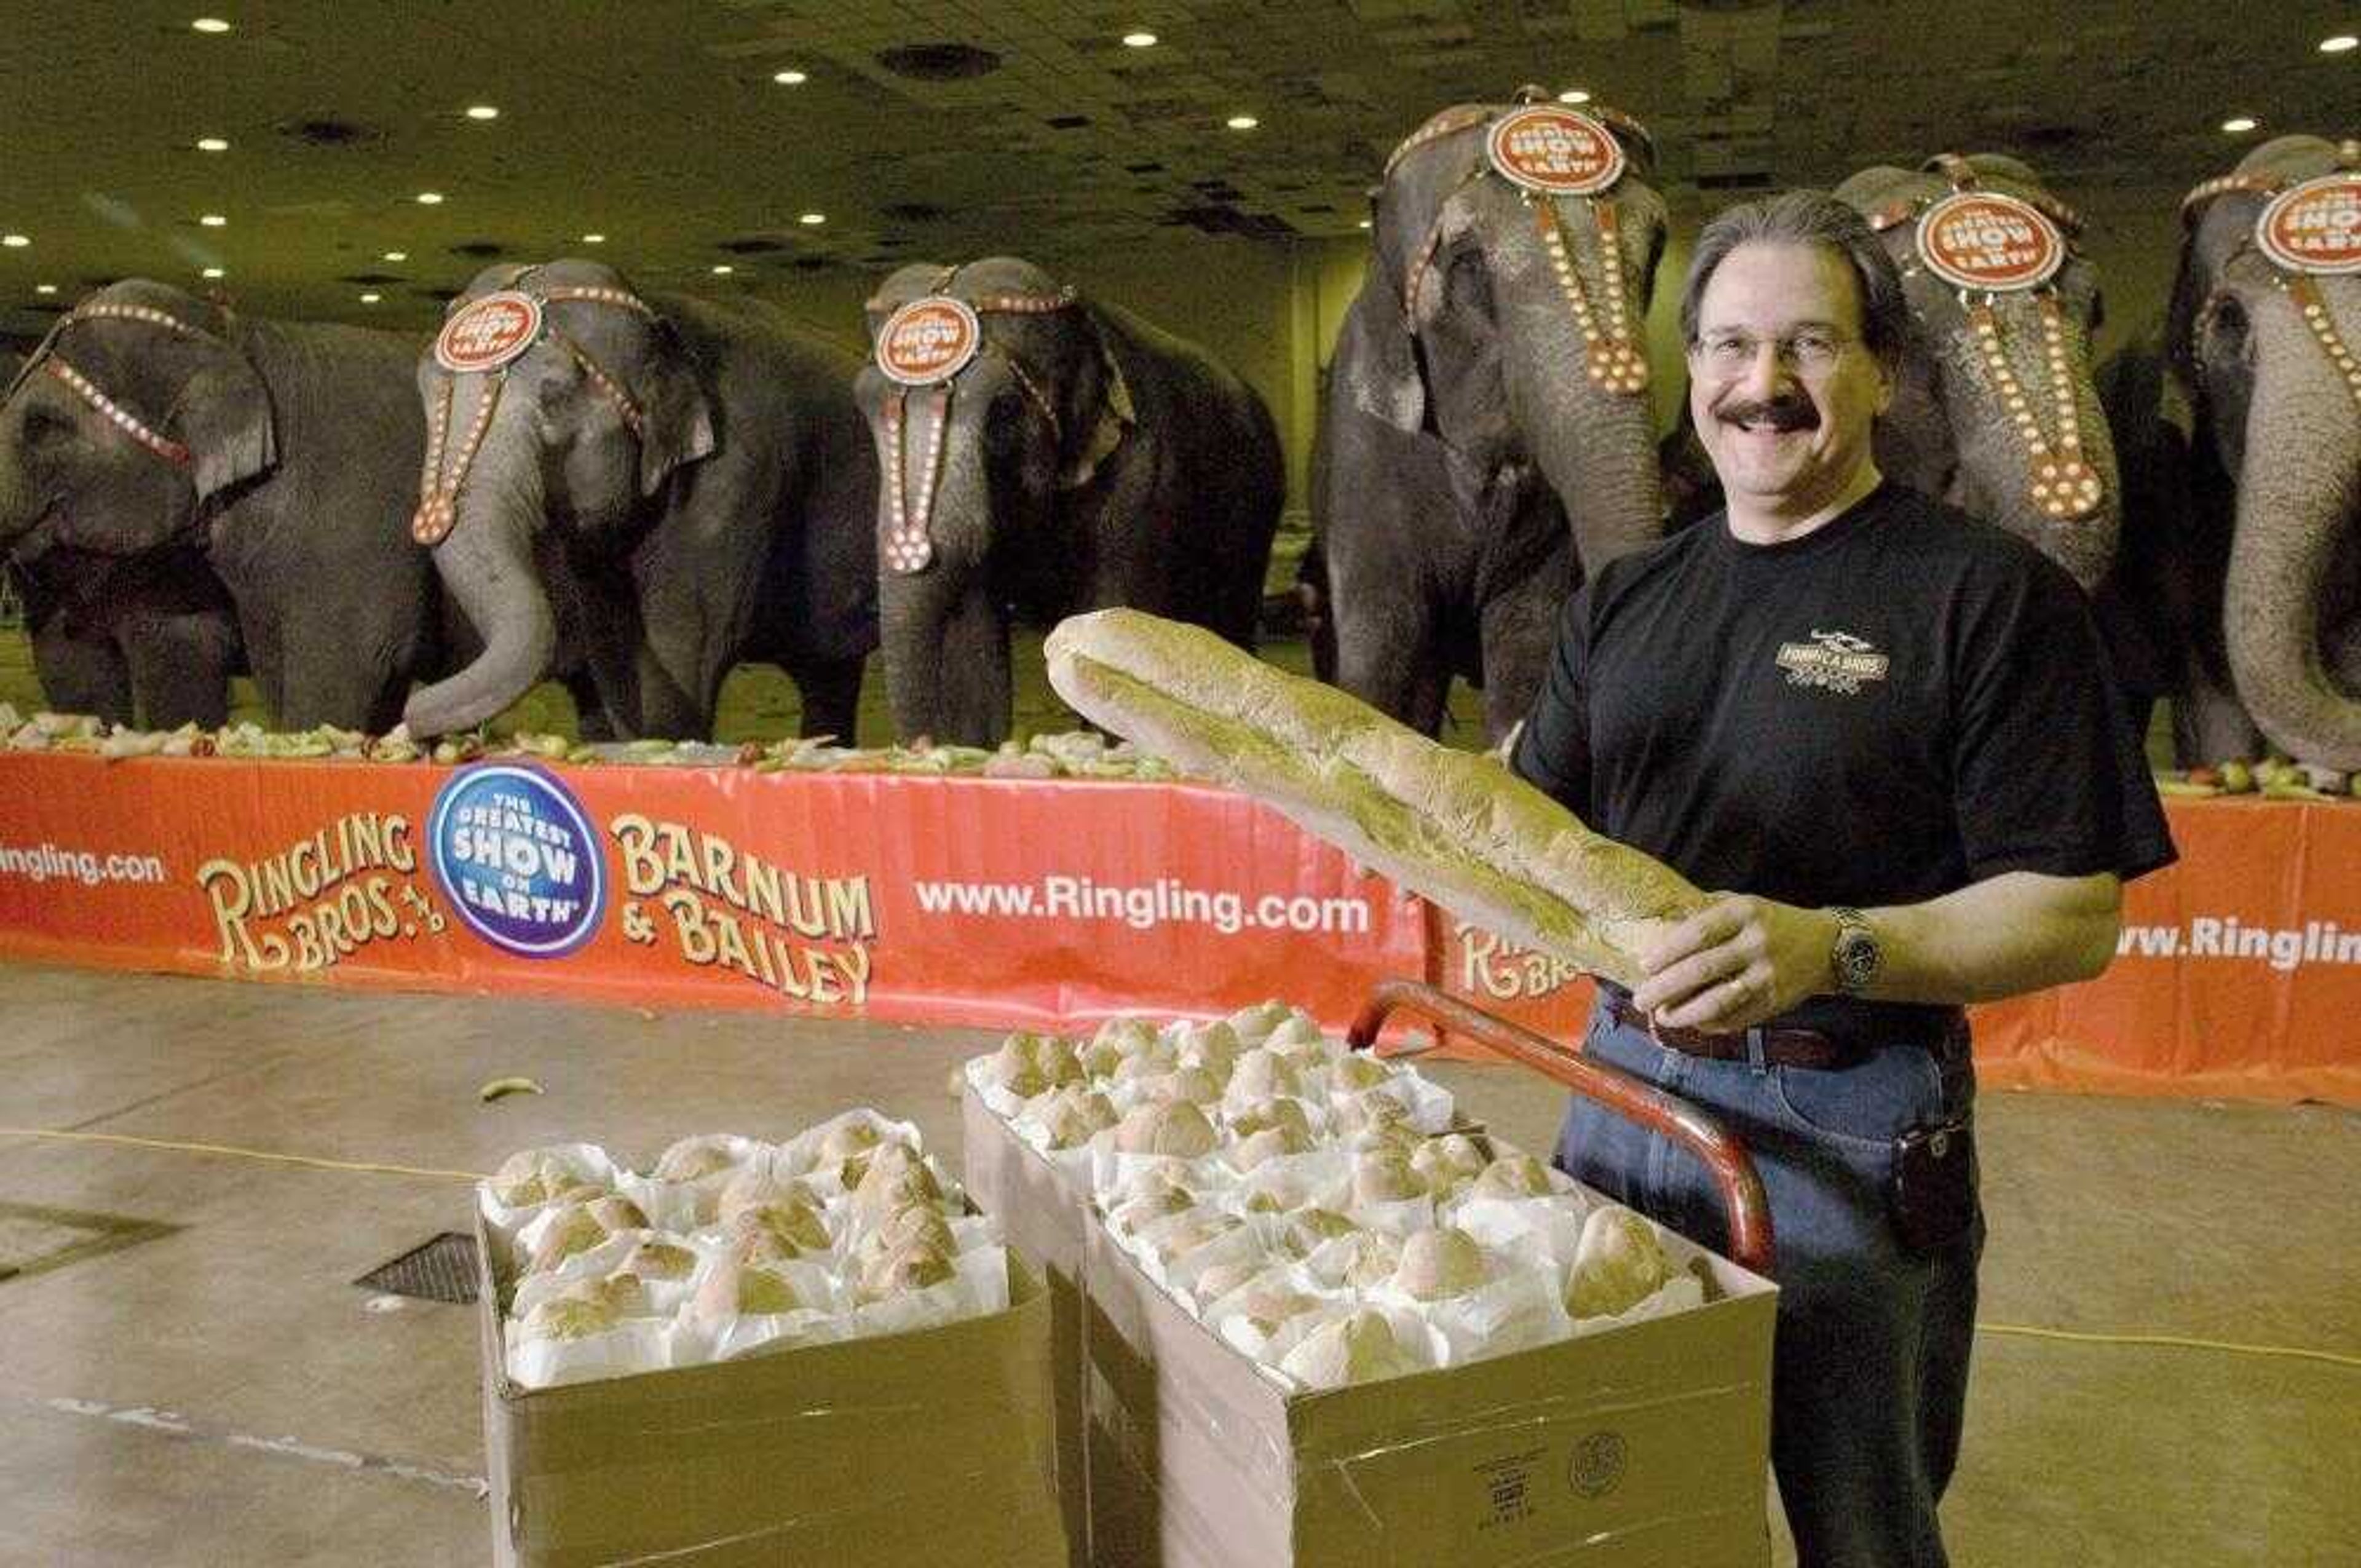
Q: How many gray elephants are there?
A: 6